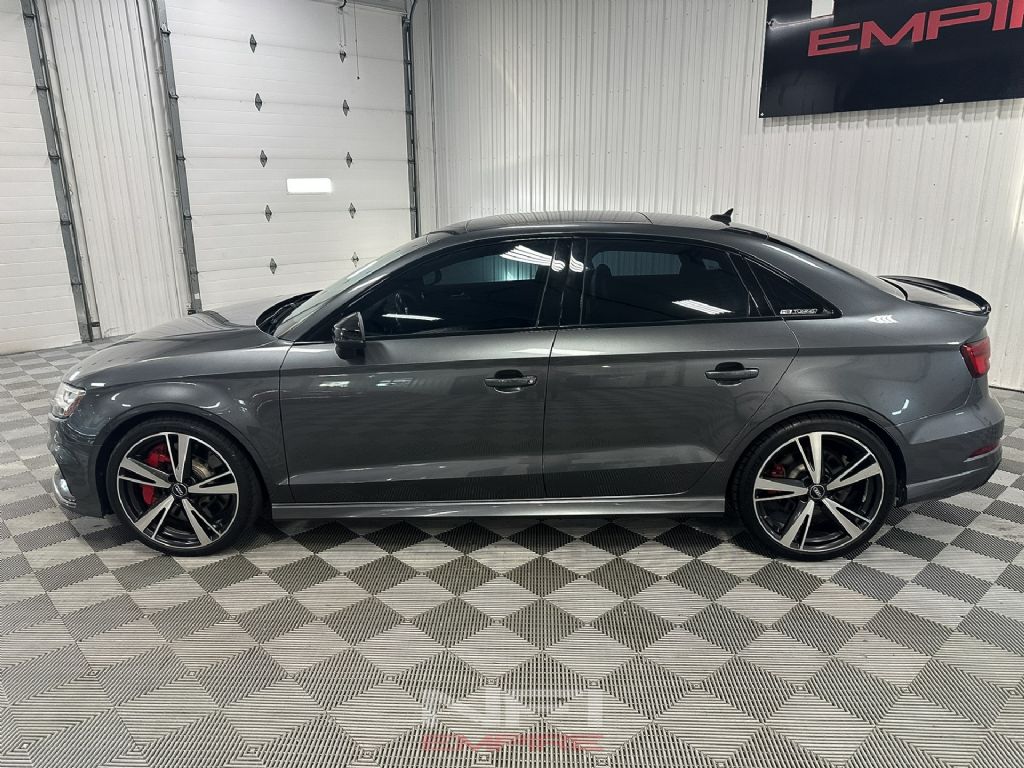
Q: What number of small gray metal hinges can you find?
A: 10